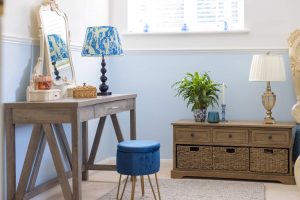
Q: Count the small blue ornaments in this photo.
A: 3